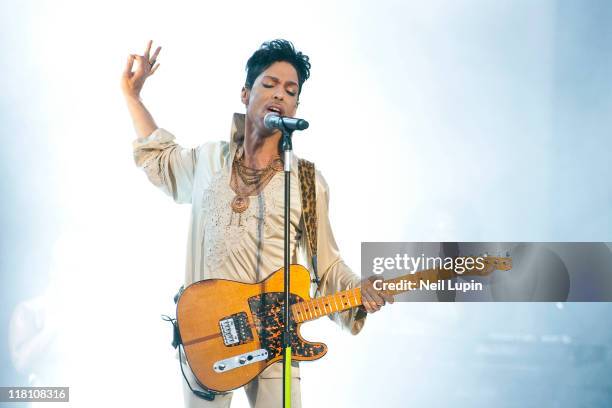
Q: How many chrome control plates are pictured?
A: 1